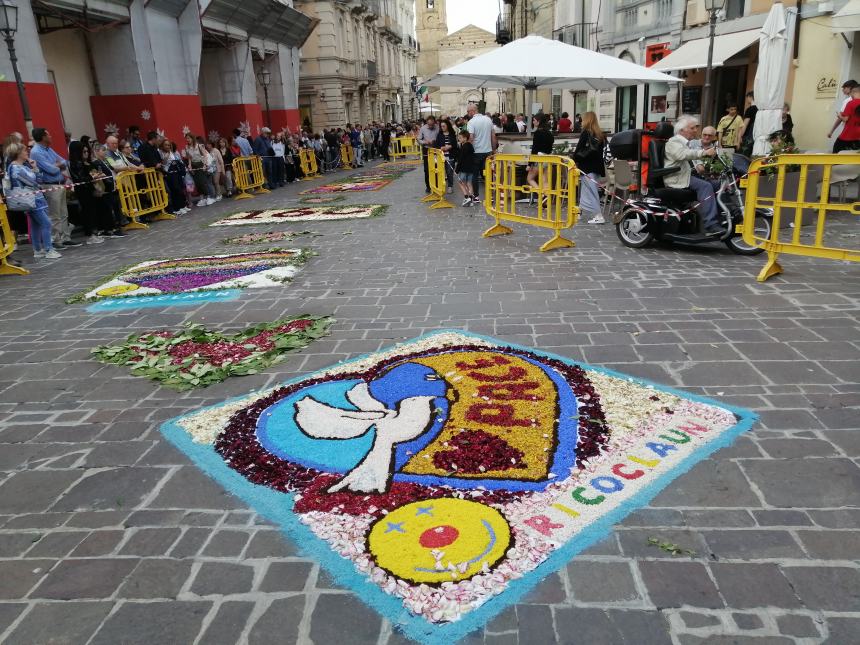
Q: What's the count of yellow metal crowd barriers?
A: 9